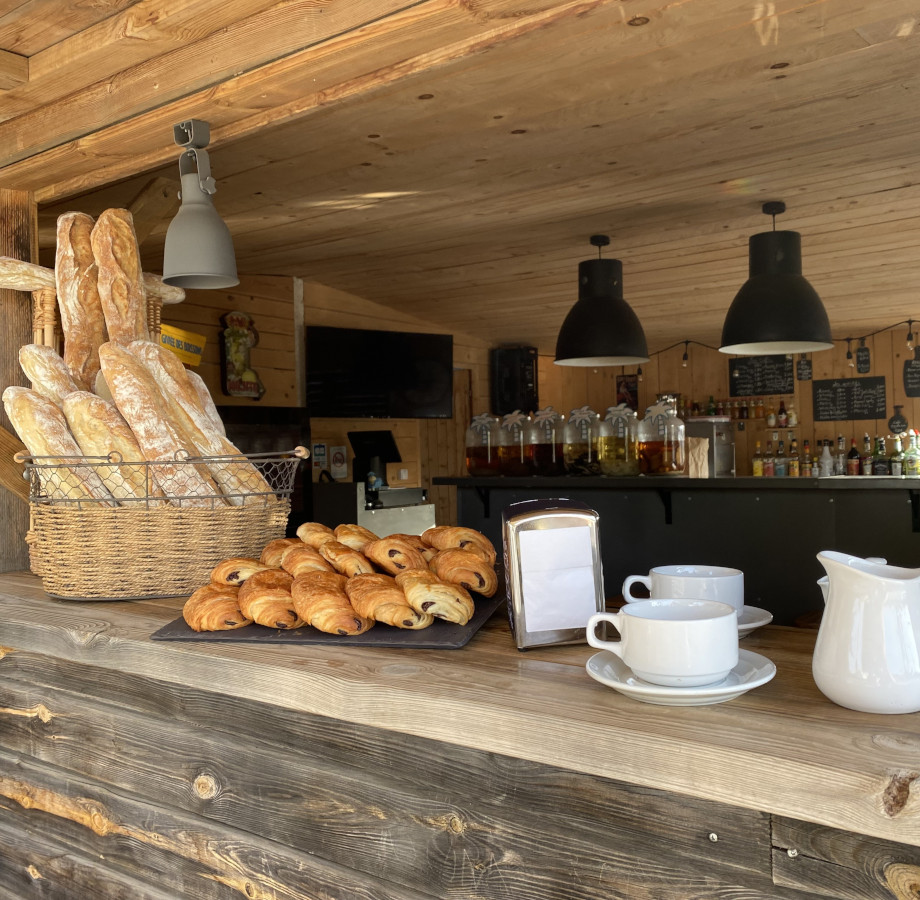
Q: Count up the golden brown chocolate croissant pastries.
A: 15